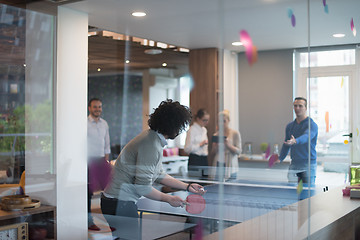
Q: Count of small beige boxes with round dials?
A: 1